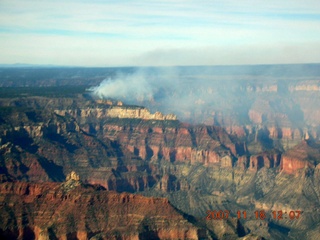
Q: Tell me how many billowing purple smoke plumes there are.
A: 0